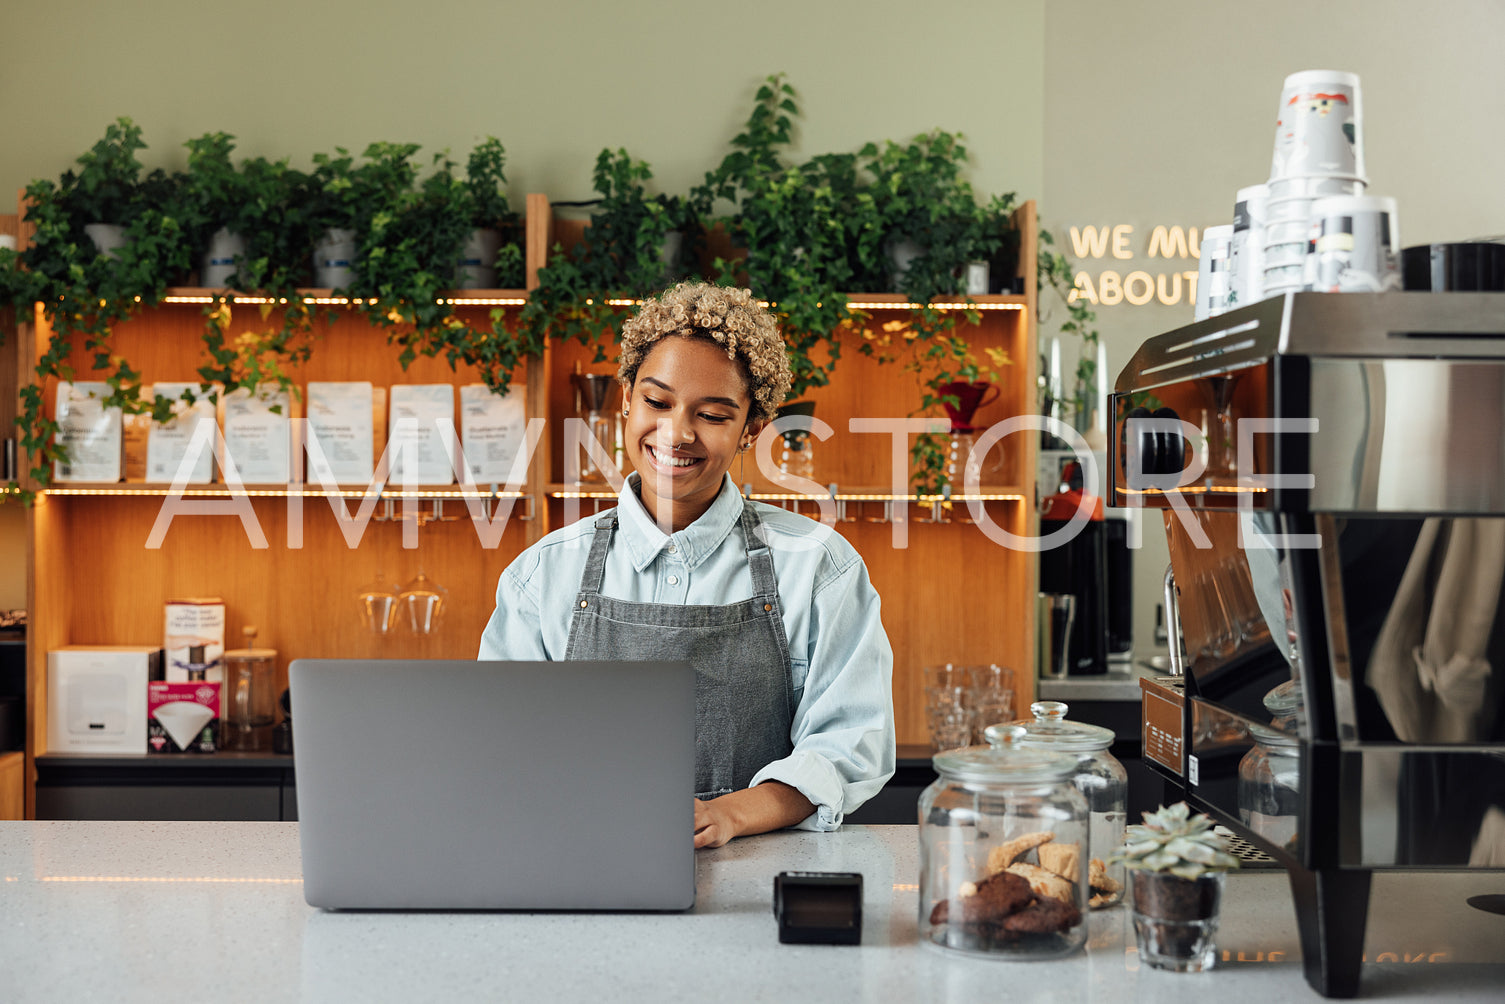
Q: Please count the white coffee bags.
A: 6